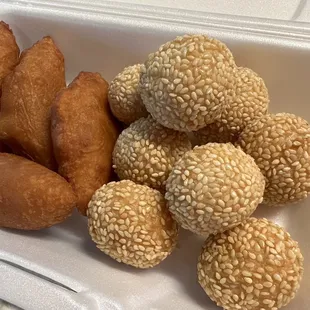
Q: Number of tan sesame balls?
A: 8